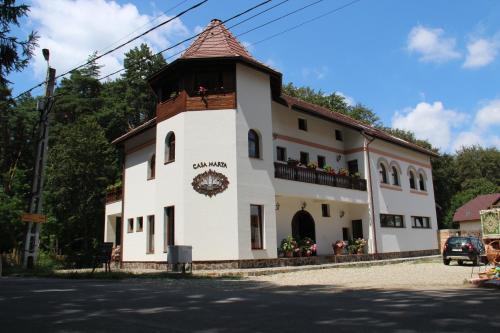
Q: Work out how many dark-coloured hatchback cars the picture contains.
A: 1